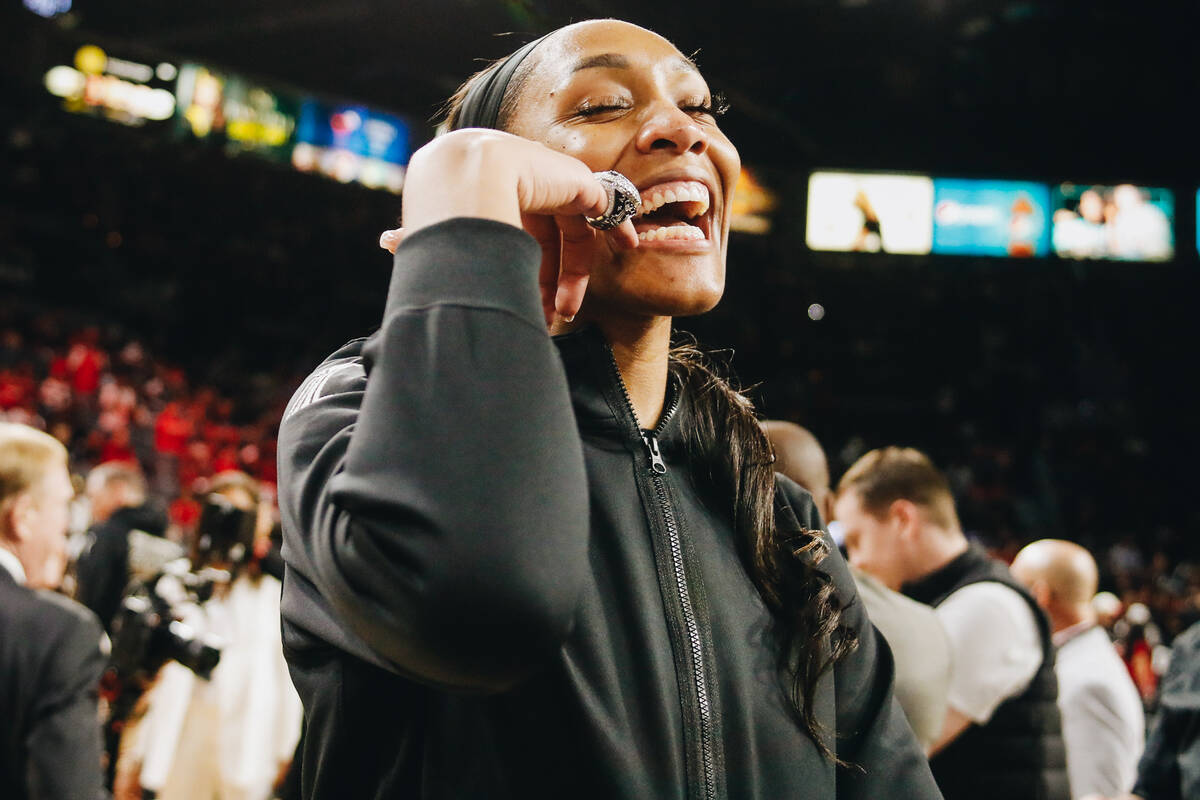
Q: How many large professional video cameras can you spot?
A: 1